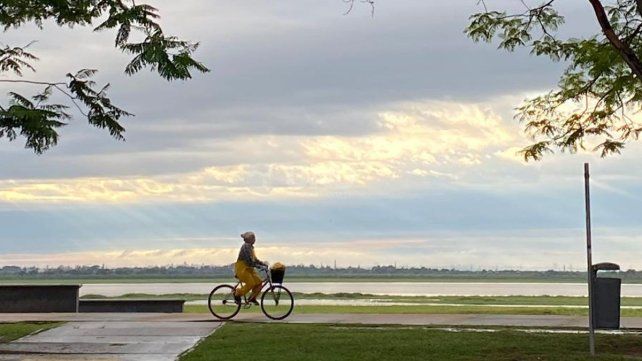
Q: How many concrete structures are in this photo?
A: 2